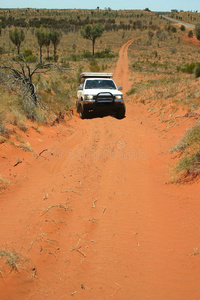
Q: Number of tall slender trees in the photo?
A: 5